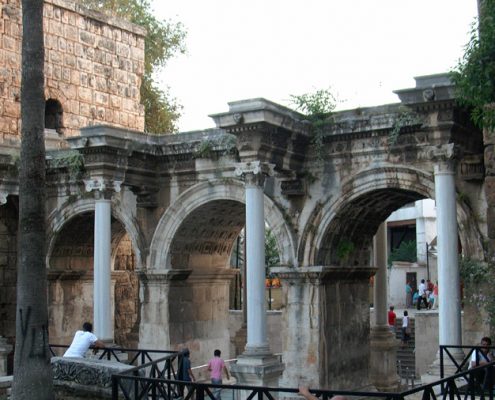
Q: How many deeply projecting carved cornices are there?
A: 3